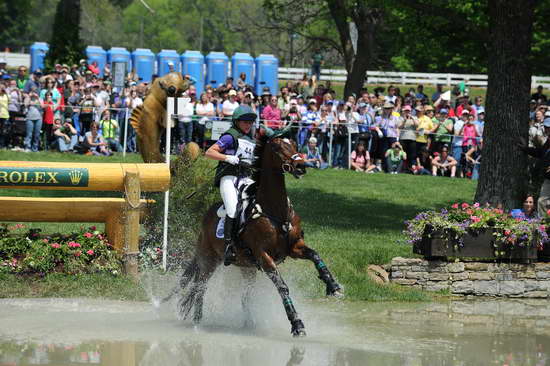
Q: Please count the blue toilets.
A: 9